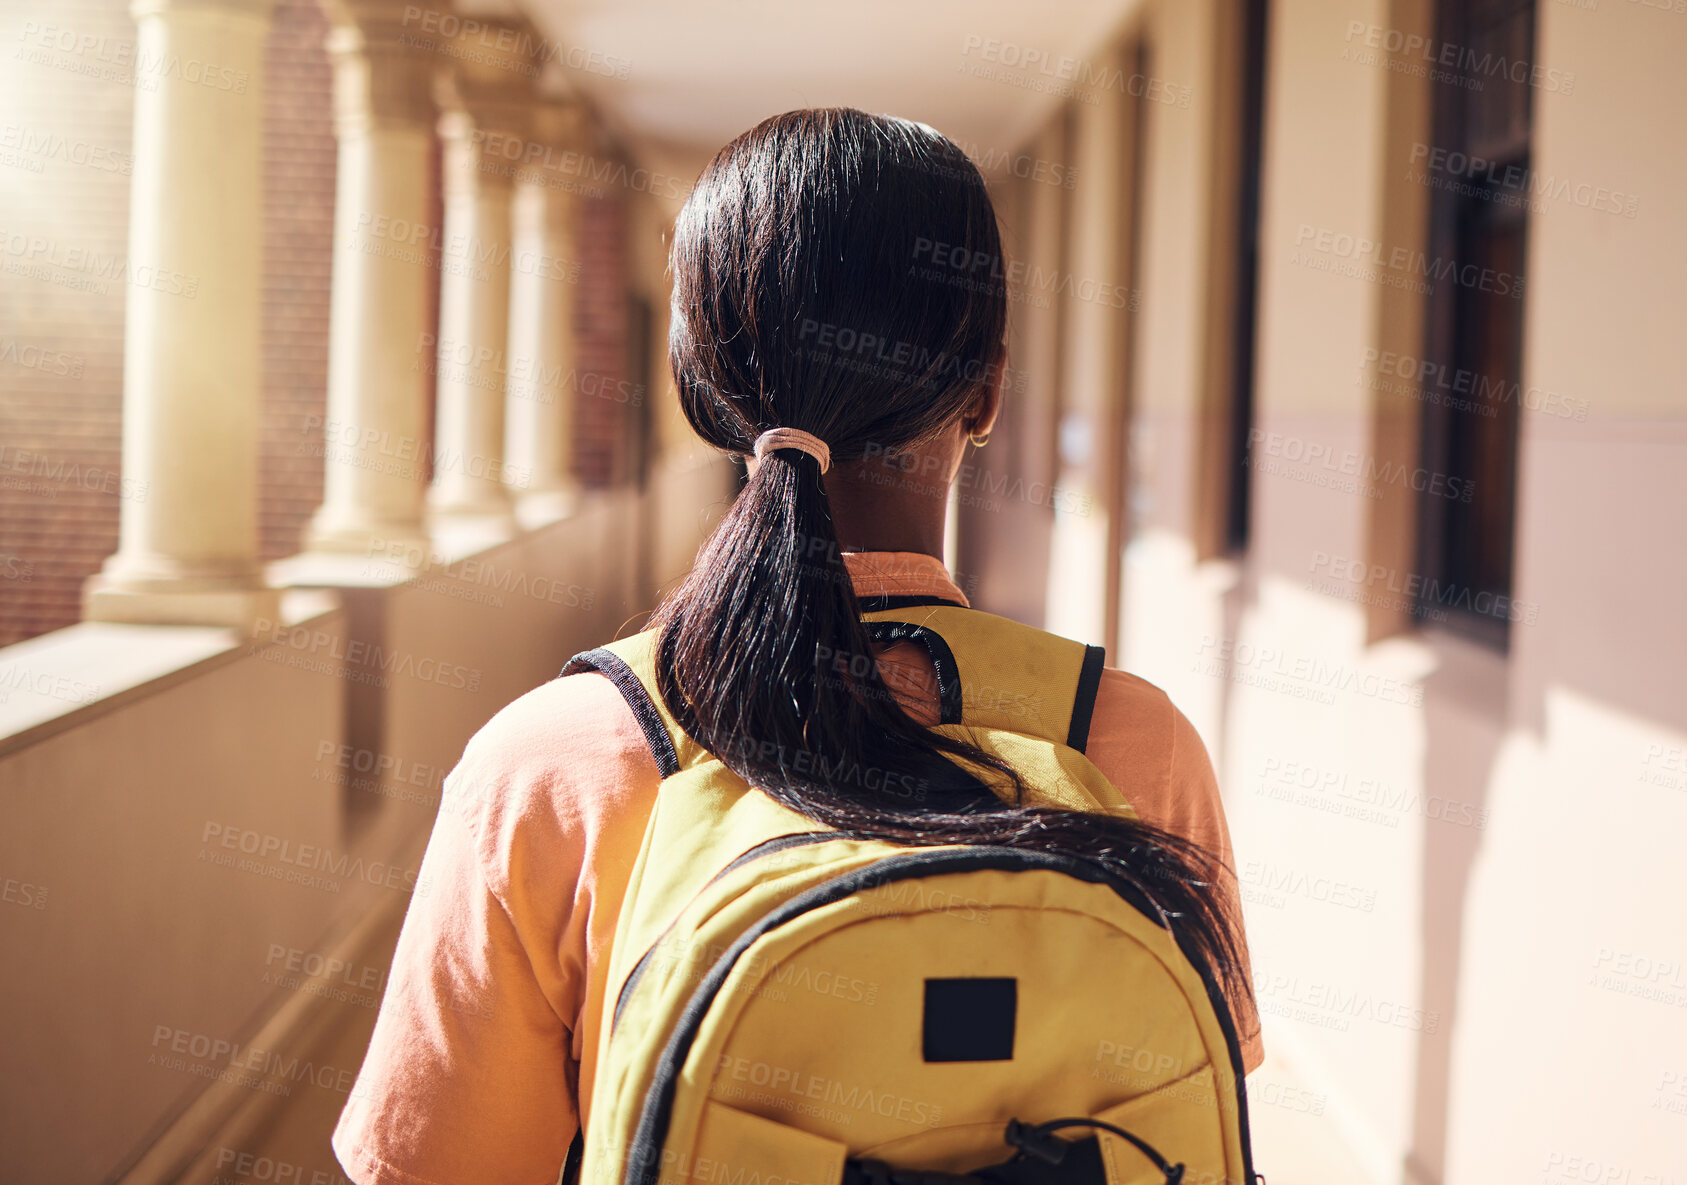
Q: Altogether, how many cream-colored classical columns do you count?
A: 4